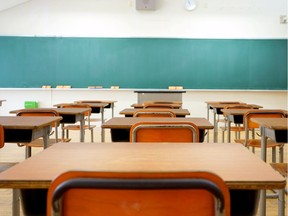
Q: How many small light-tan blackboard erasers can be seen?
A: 5